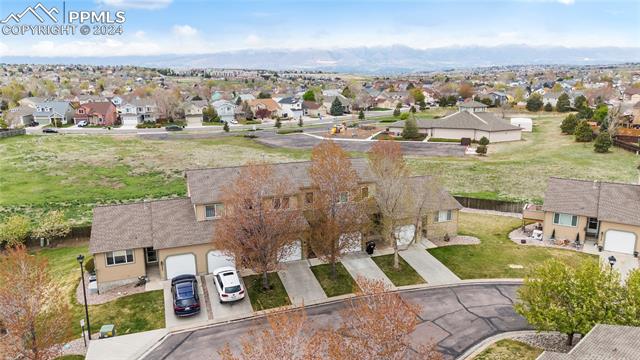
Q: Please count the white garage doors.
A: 6